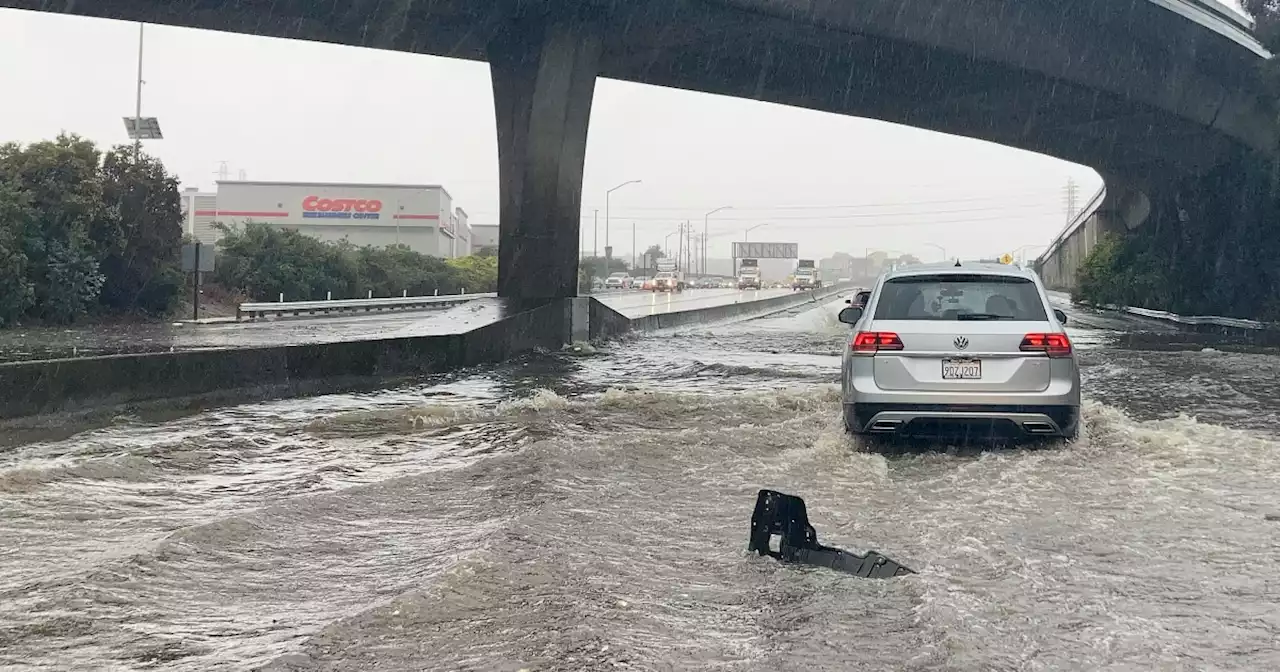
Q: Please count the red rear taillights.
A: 2